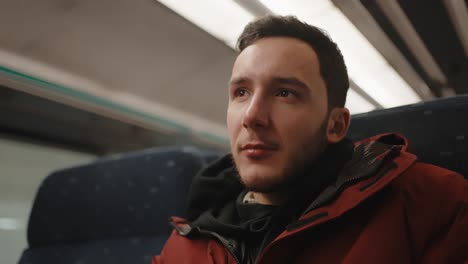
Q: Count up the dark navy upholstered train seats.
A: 2